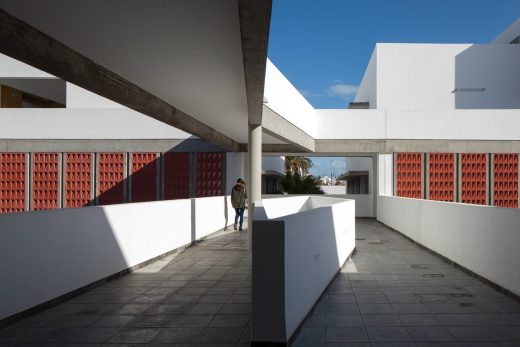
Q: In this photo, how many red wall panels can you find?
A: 11